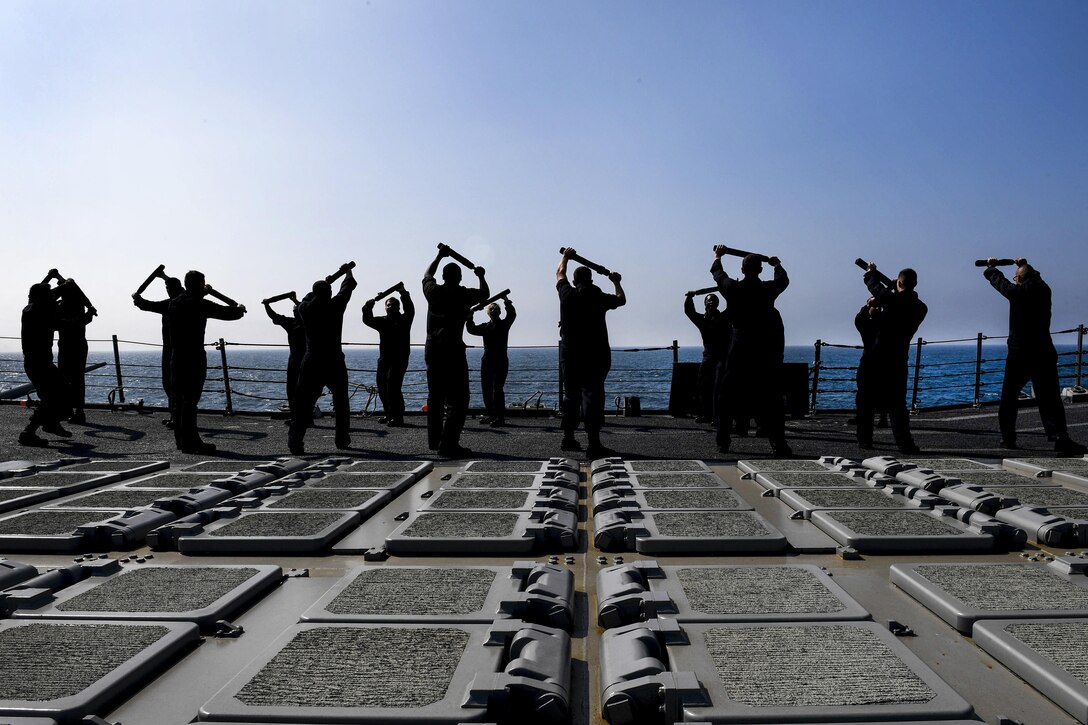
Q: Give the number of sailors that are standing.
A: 15